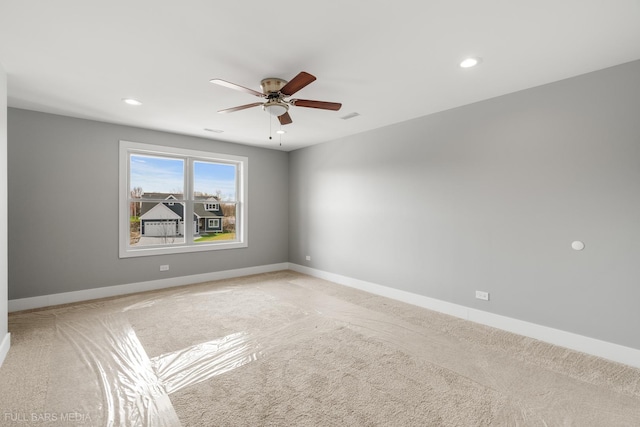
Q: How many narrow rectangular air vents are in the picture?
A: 2